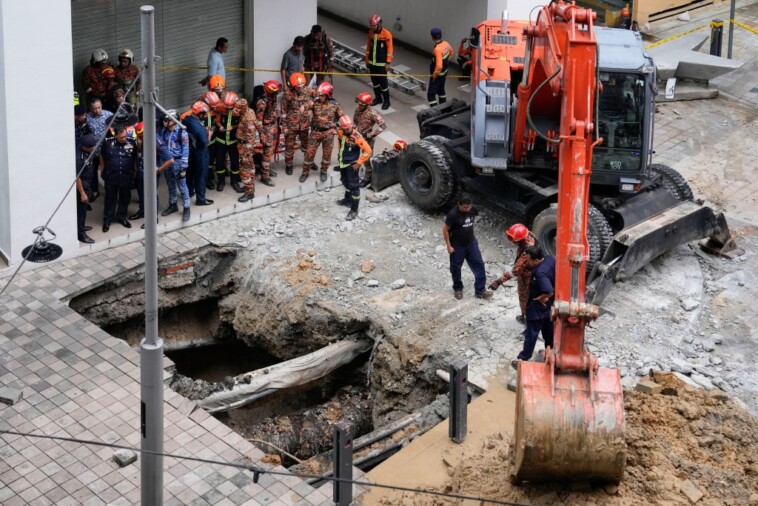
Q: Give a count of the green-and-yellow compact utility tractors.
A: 0